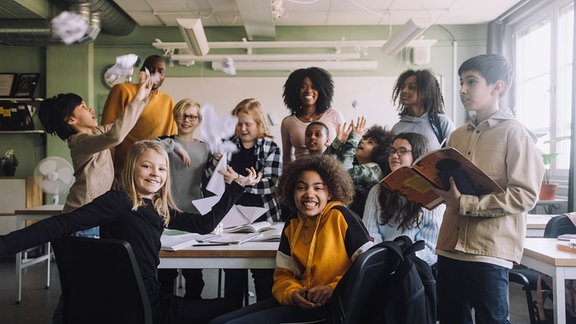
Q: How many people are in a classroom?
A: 12